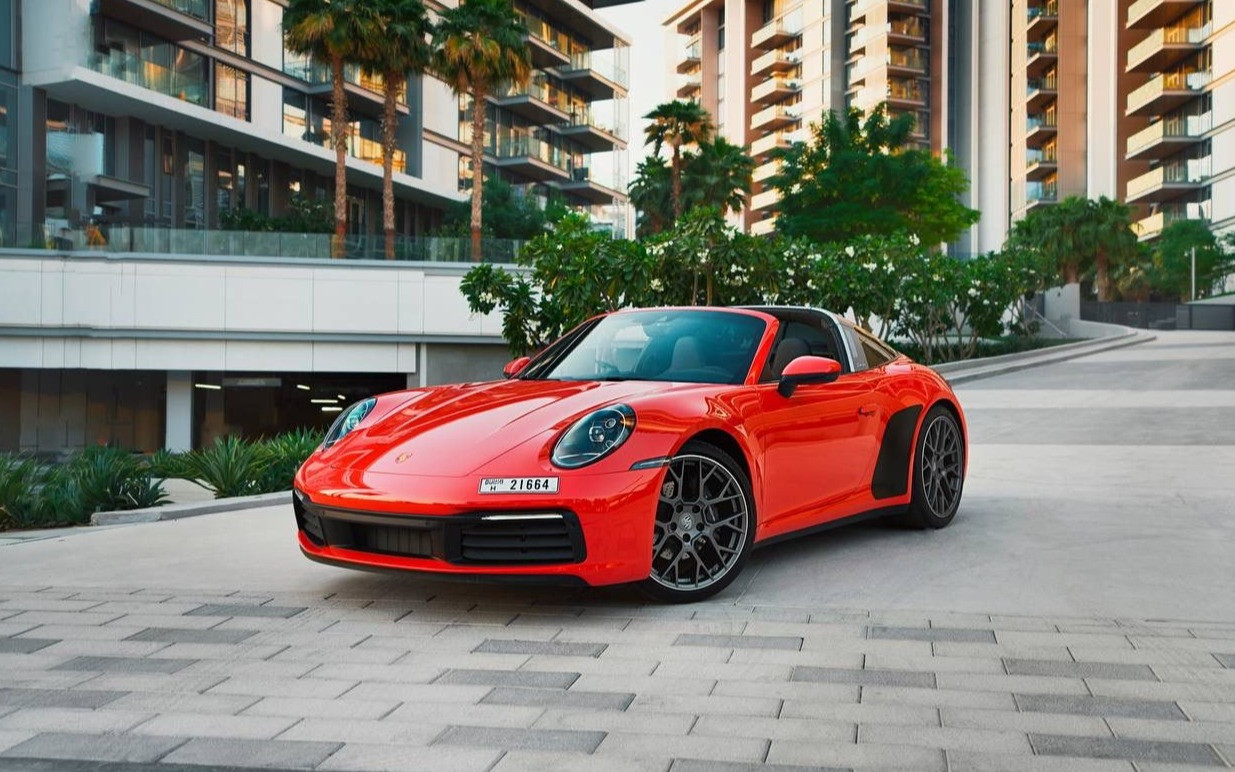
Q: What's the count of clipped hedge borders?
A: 0